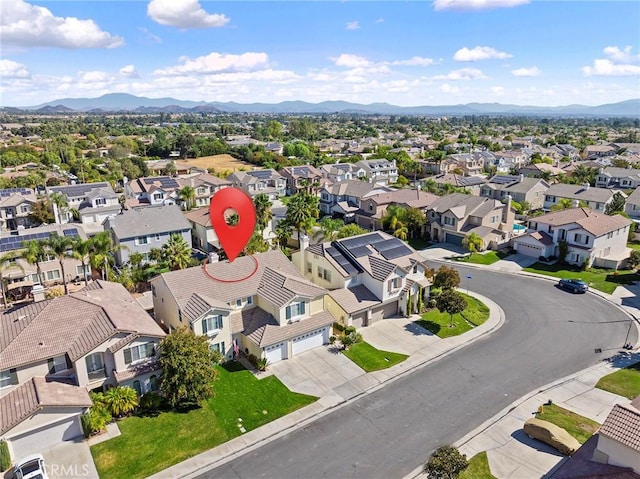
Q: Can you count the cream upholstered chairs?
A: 0